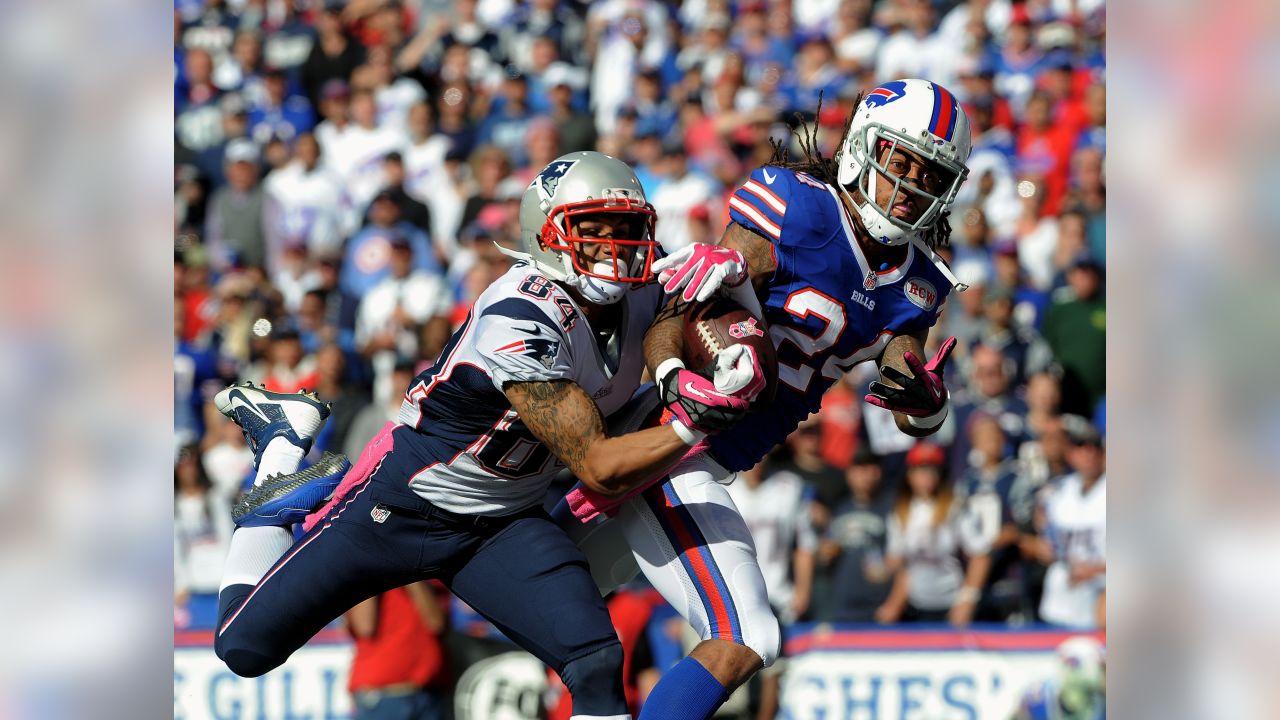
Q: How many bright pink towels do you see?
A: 2